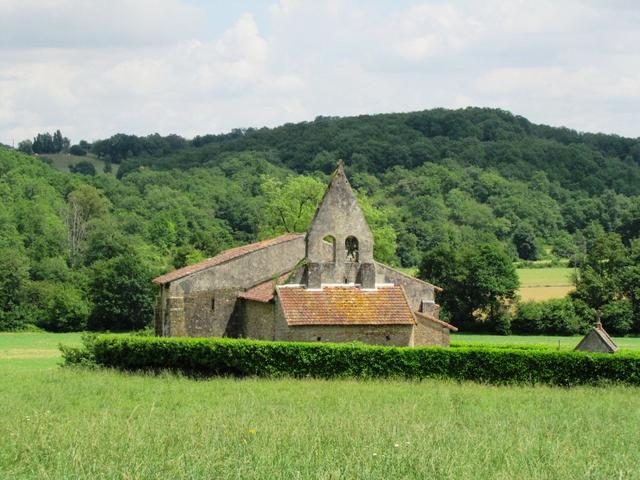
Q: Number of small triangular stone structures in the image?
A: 1